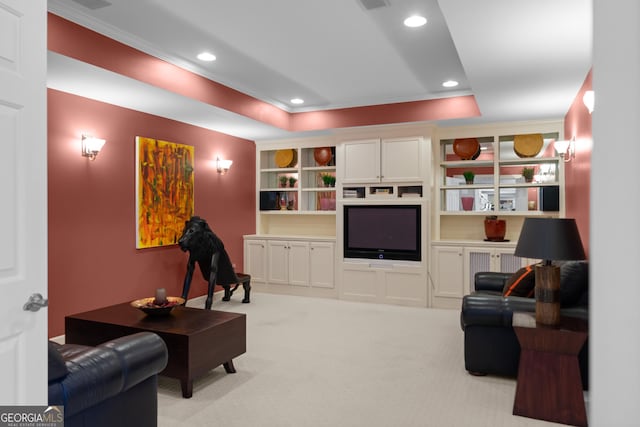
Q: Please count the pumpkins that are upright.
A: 0